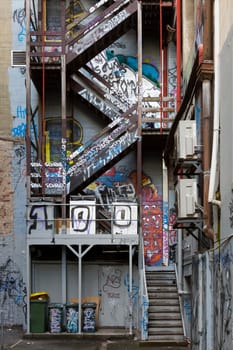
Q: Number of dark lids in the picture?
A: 3